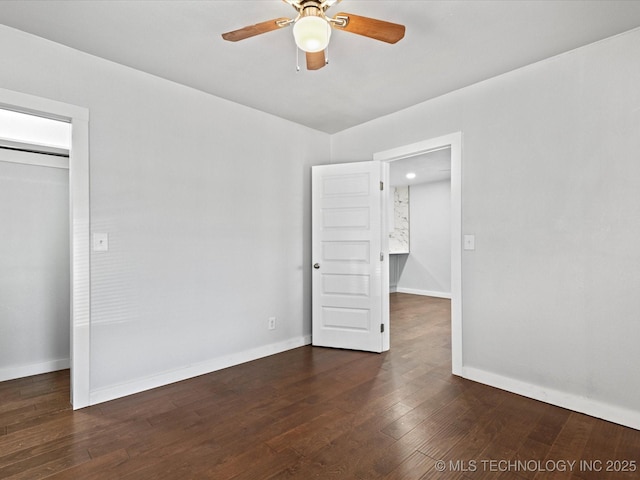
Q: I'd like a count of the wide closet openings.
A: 1